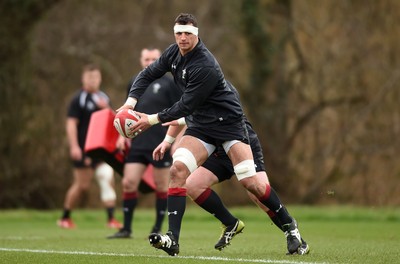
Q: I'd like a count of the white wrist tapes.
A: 4